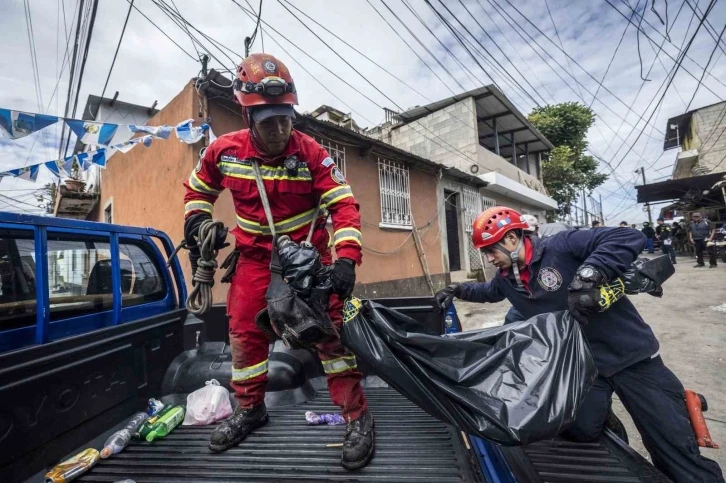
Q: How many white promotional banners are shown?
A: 0